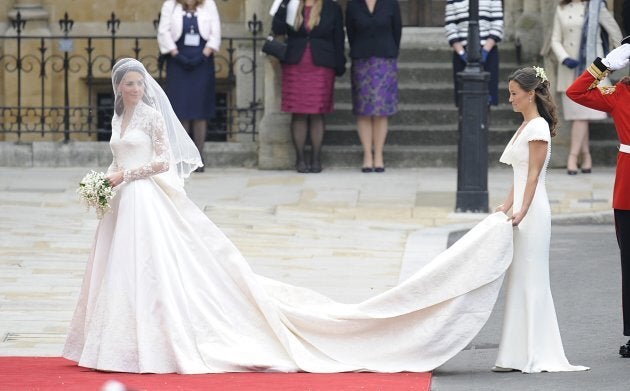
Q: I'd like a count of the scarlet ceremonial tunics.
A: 1